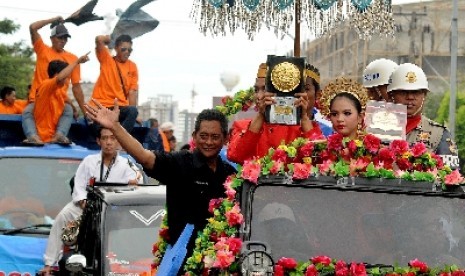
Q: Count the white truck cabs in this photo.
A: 1